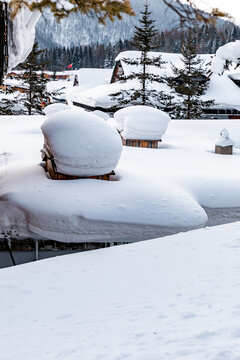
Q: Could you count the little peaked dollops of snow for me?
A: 1